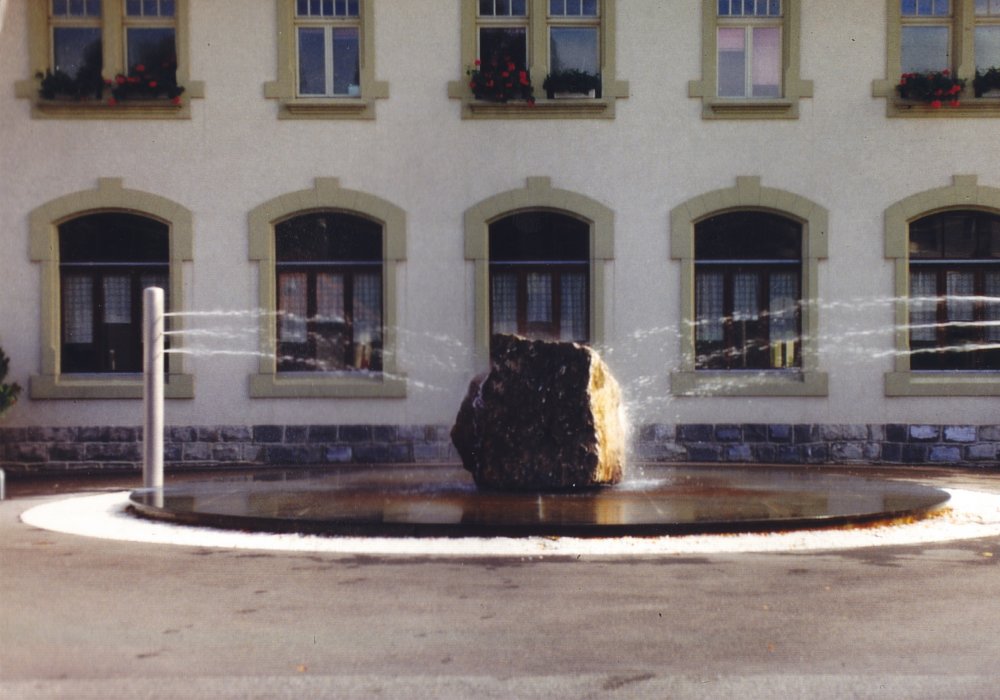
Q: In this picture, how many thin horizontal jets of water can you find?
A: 6